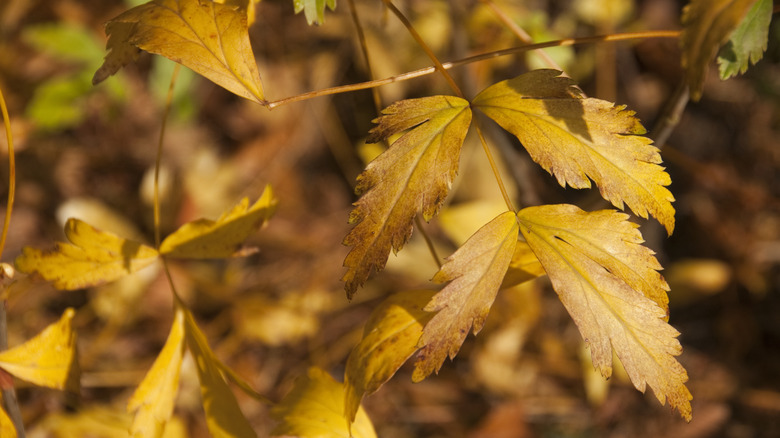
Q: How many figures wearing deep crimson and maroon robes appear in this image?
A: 0